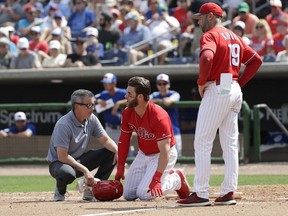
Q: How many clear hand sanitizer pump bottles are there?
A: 0